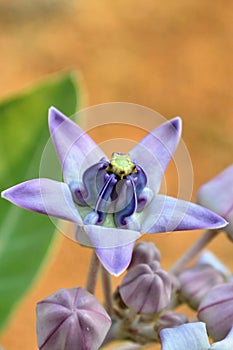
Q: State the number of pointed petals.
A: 5